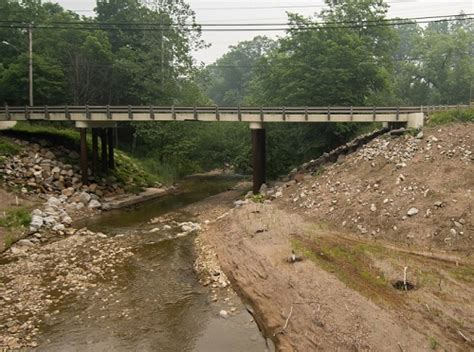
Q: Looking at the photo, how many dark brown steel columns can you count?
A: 5